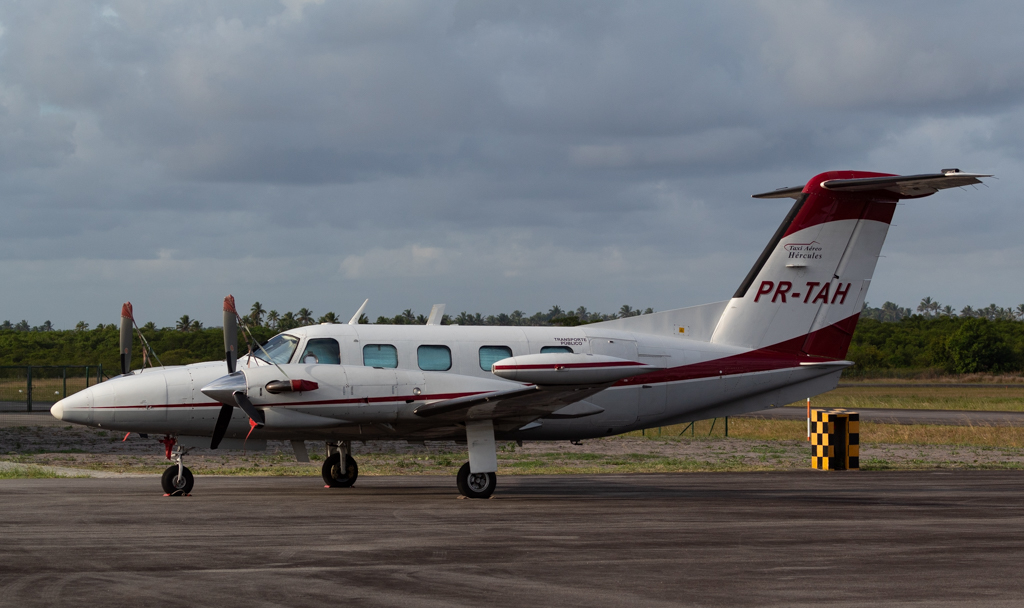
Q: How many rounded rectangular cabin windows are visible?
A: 4